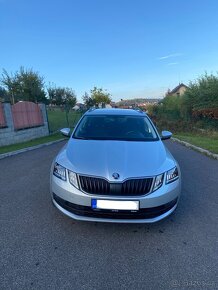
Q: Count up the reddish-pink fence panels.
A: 2